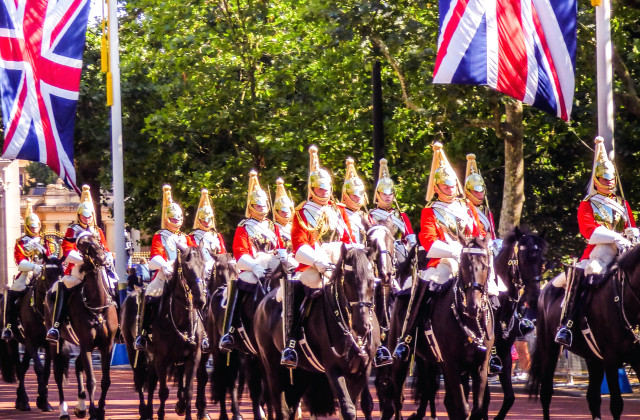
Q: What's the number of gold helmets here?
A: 12